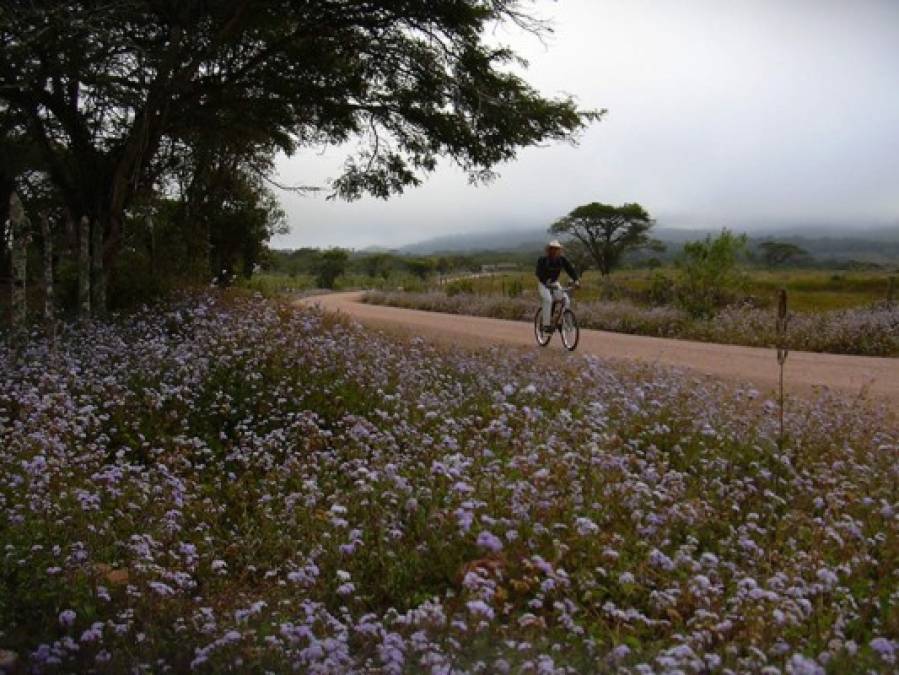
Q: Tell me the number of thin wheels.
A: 2